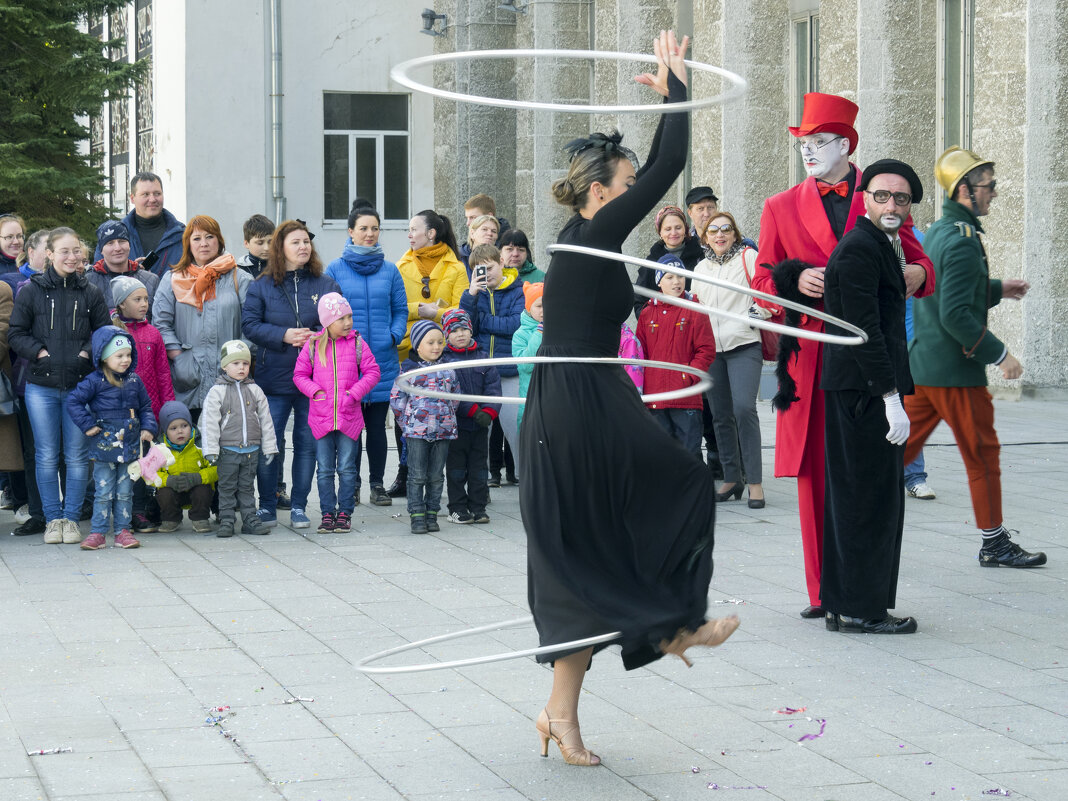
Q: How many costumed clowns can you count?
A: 3